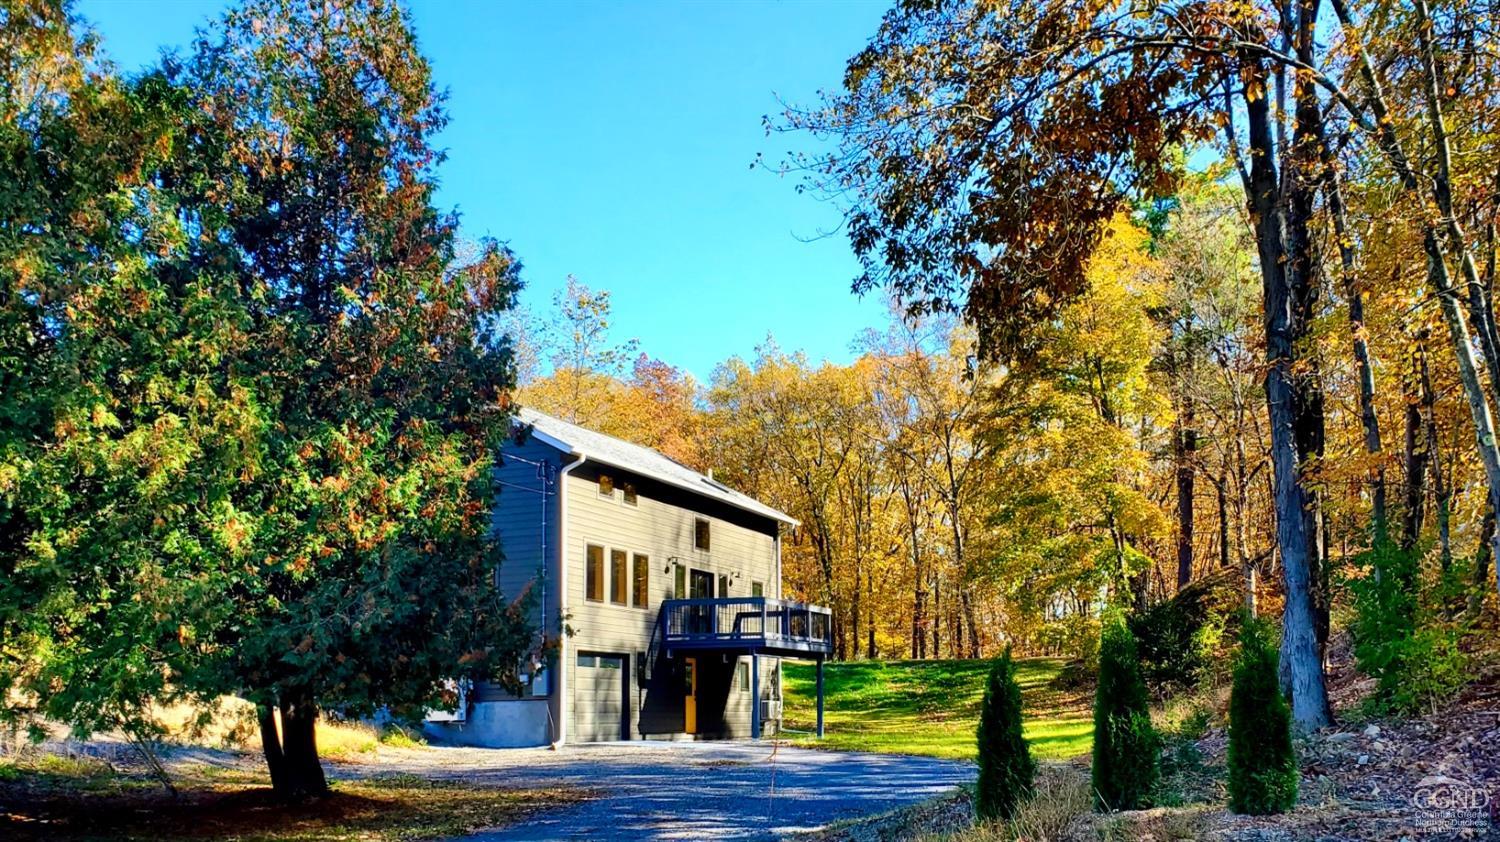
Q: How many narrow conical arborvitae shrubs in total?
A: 3